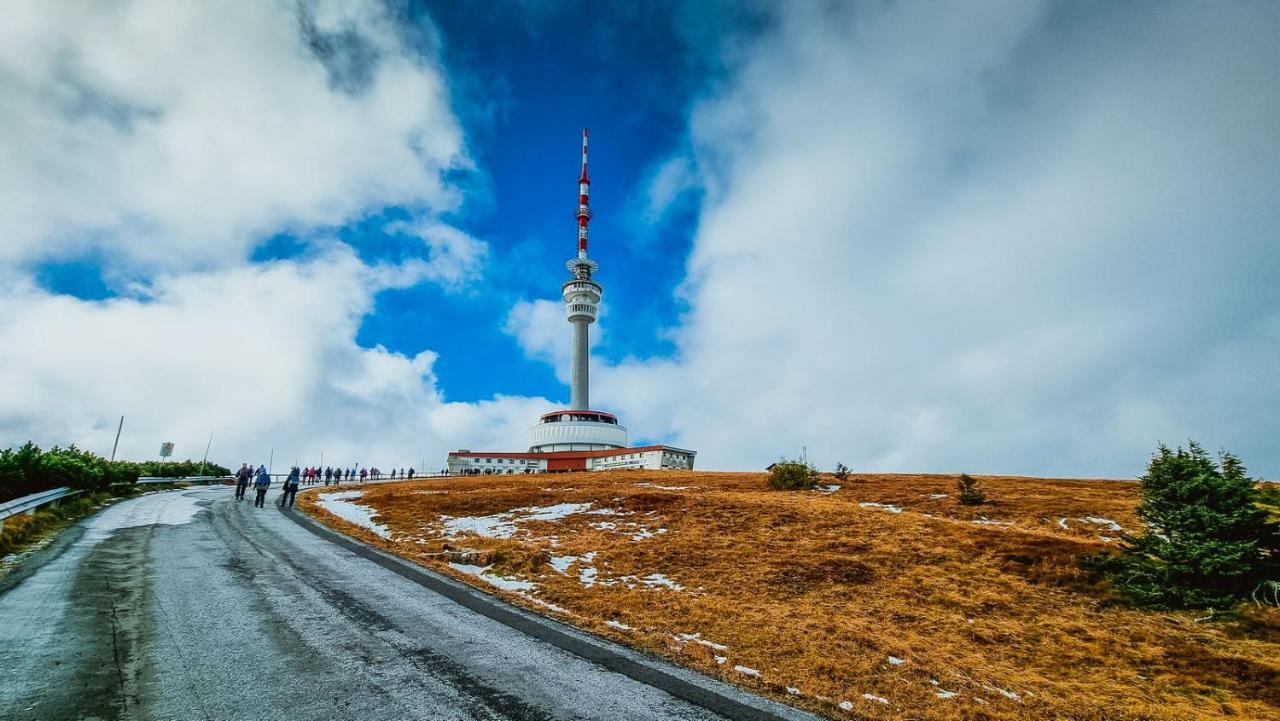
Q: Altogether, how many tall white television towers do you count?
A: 1